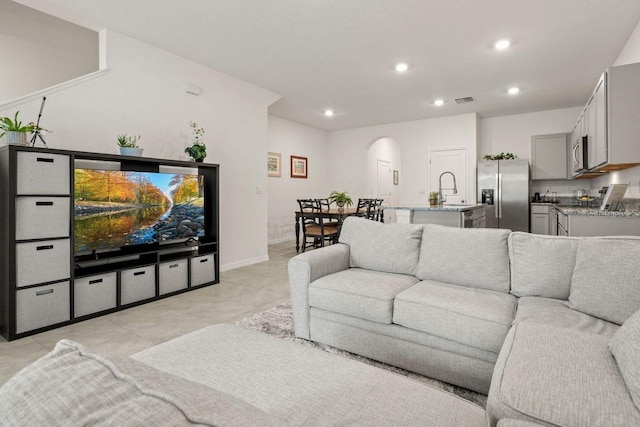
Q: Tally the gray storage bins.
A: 8